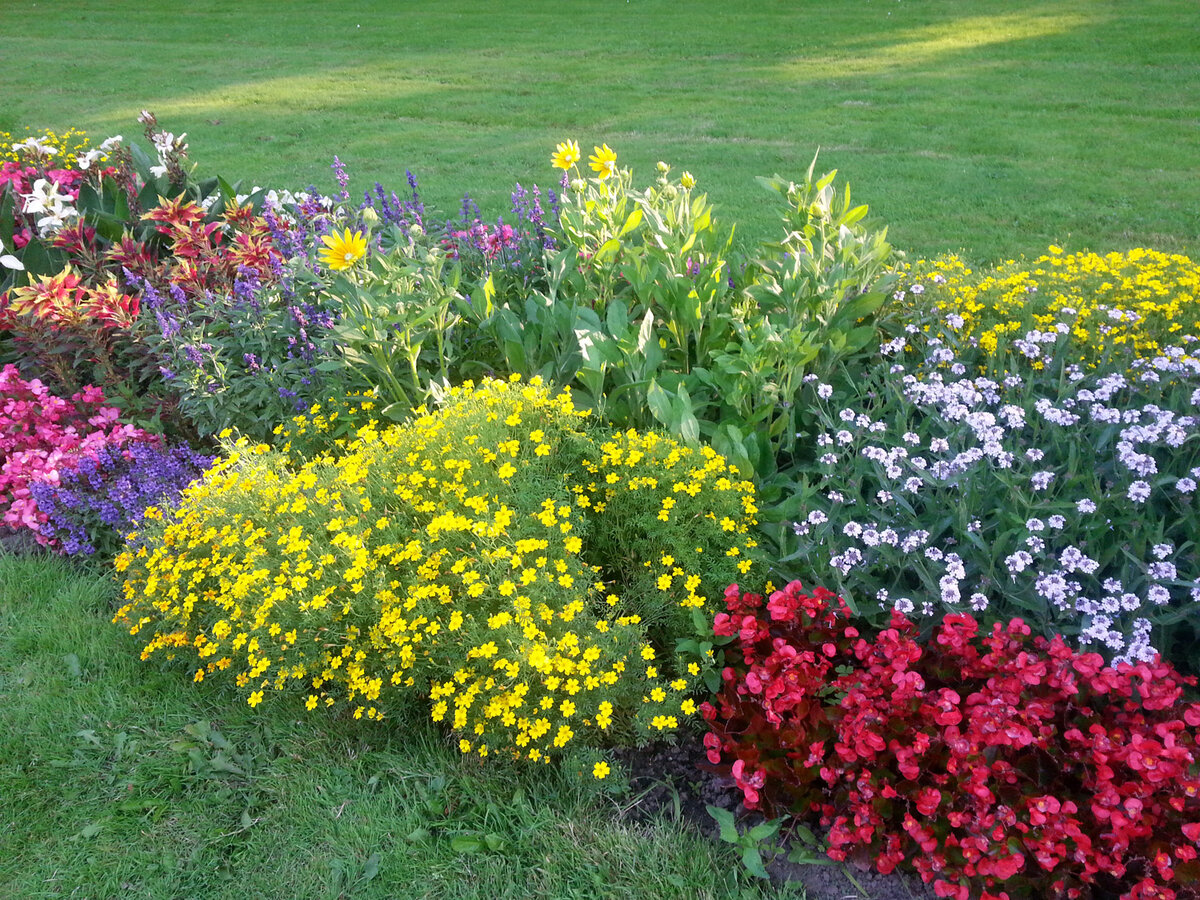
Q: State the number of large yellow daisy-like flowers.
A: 3